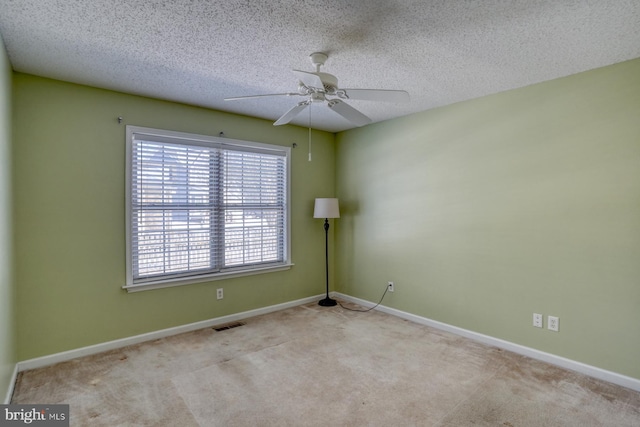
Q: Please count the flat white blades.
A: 5